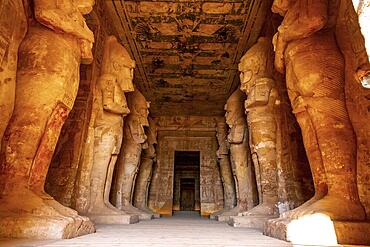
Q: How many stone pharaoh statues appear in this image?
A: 8